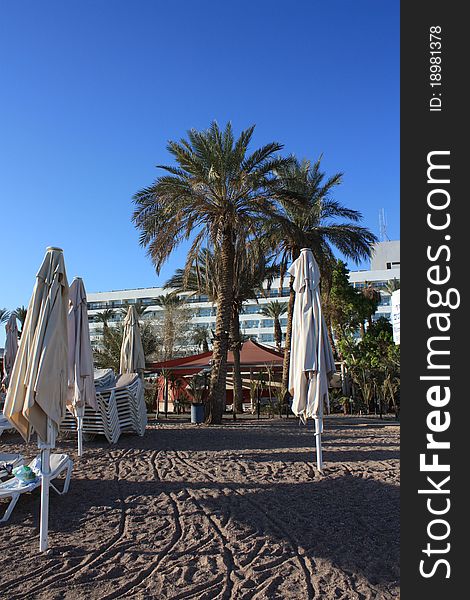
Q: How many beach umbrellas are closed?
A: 5